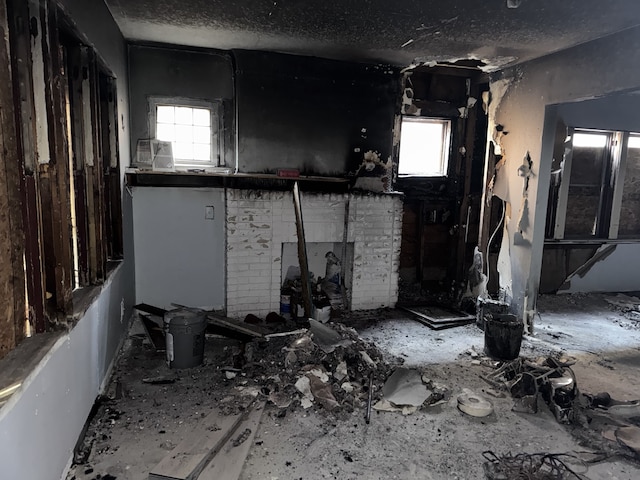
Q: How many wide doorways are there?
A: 1